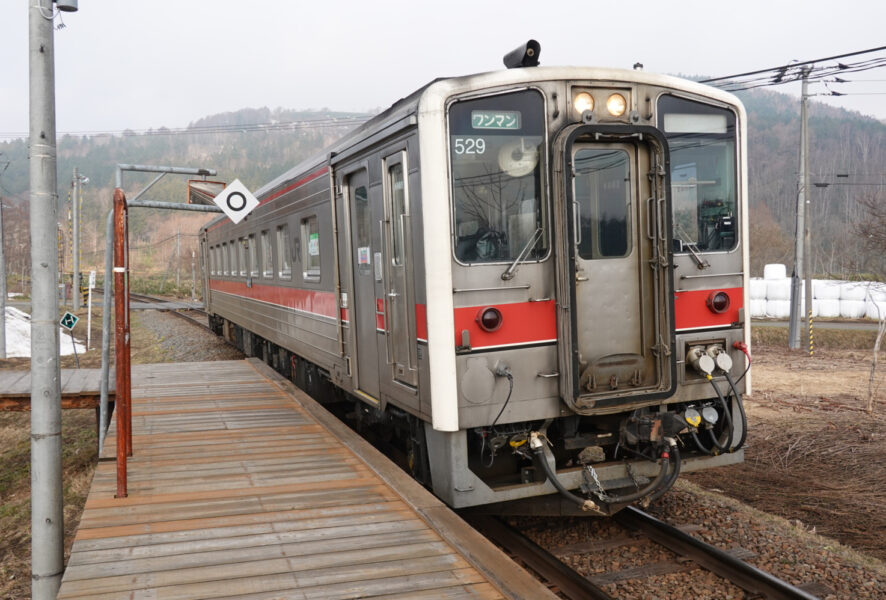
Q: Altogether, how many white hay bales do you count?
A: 13